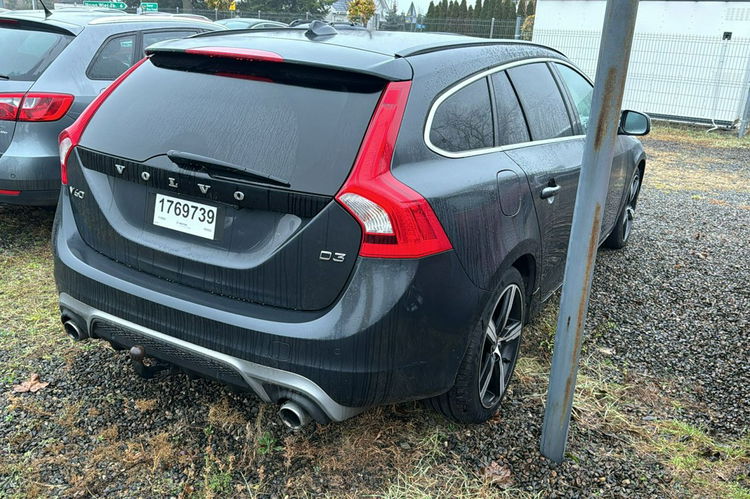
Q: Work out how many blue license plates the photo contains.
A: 0